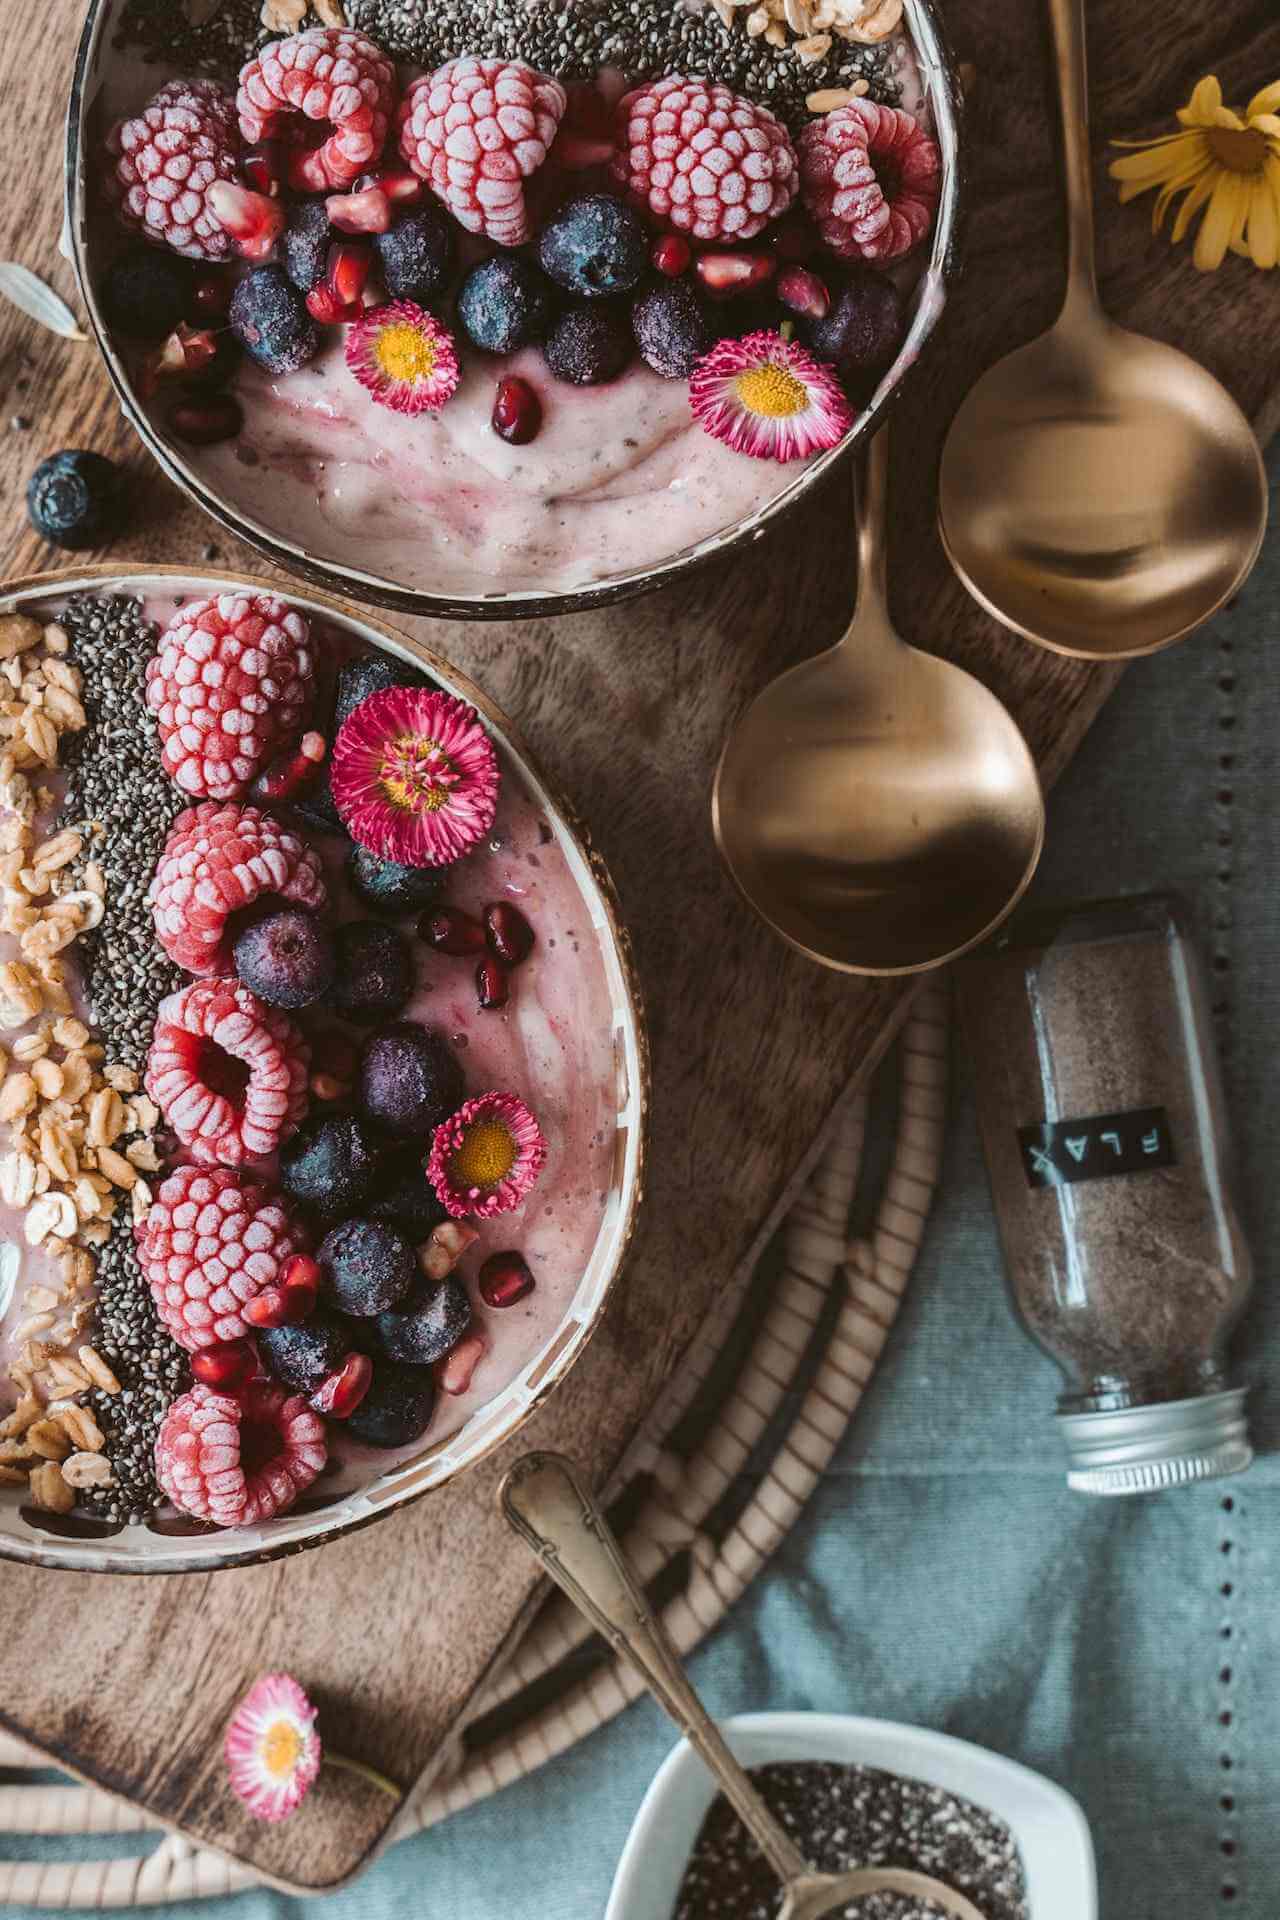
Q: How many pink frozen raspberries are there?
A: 10